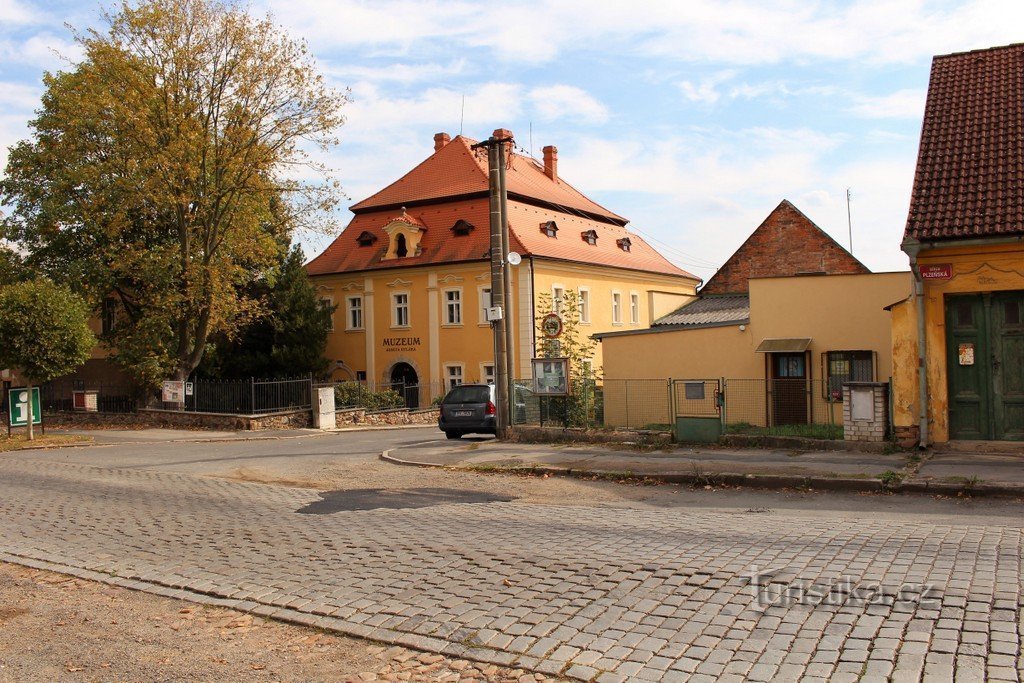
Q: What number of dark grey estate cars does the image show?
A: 1